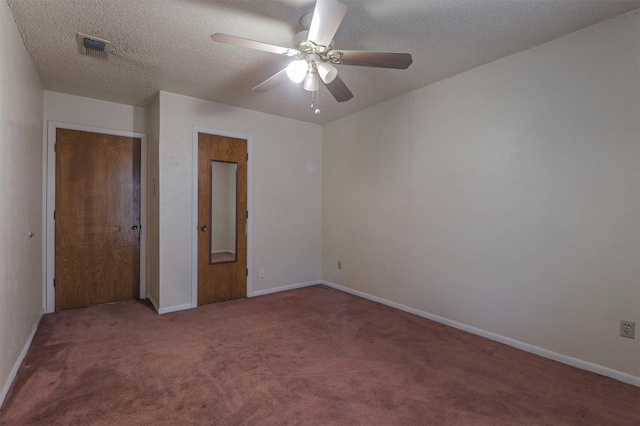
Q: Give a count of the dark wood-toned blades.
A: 2